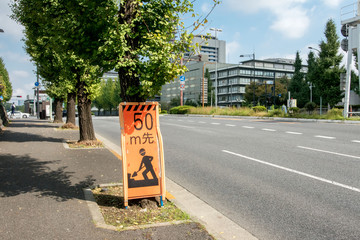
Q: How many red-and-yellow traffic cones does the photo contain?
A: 0